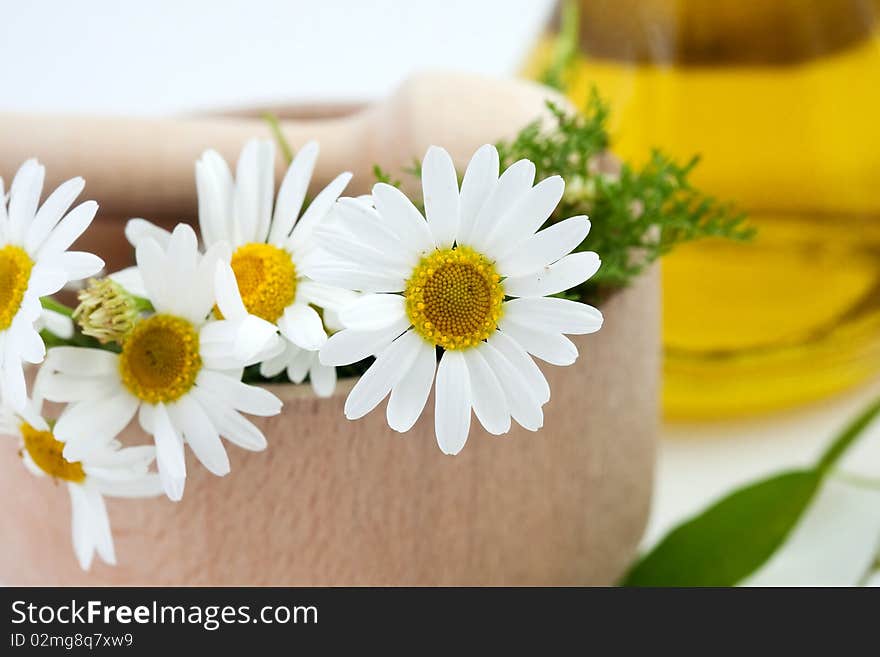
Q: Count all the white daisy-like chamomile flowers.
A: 5